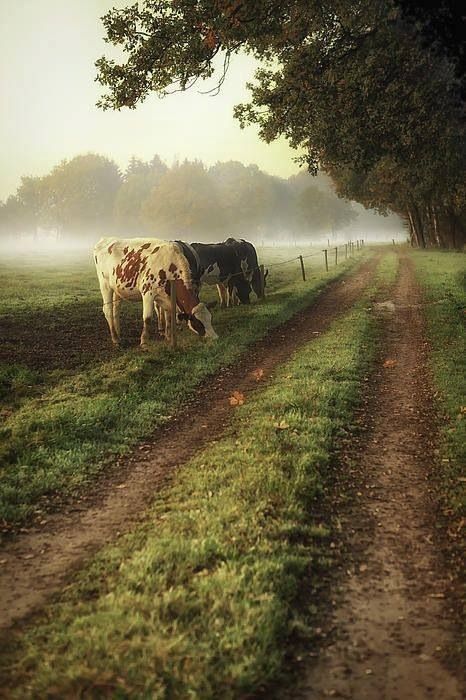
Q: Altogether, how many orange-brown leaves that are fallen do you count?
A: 3